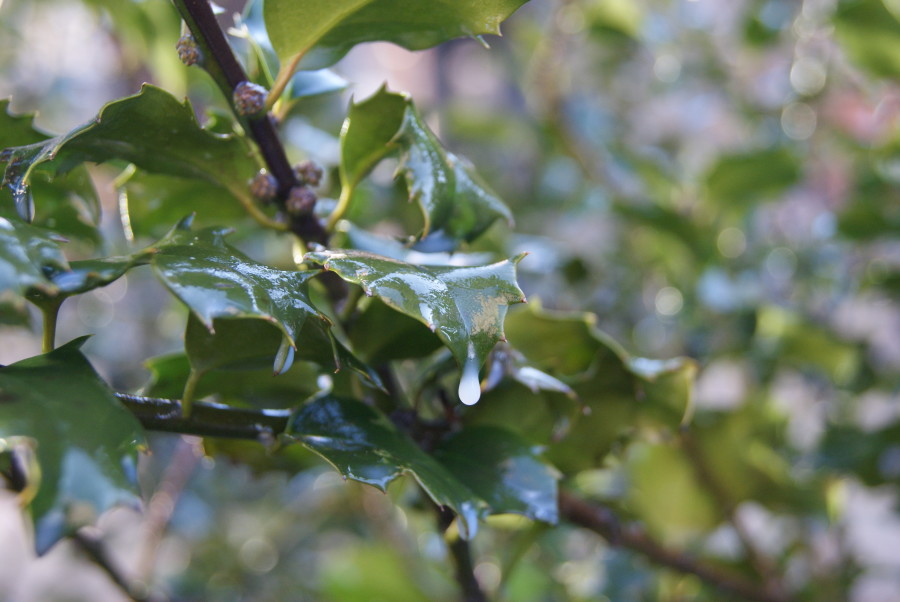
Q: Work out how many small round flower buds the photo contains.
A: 5